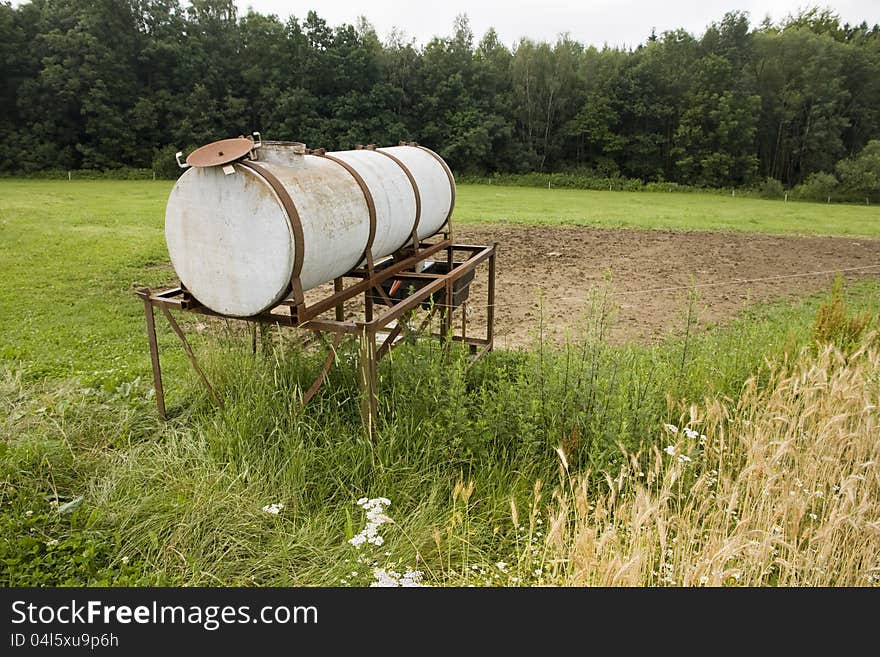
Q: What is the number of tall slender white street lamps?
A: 0